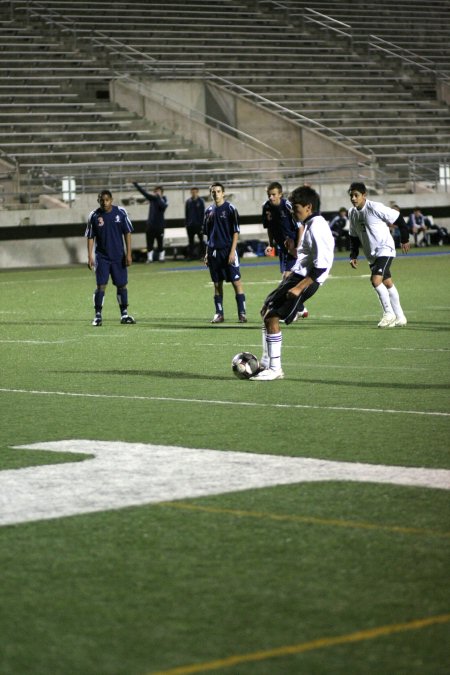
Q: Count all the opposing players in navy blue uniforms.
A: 3